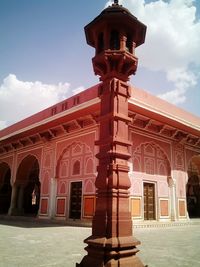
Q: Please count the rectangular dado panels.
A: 6